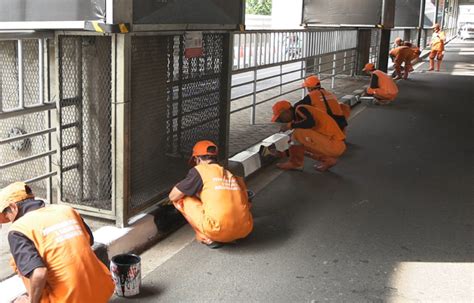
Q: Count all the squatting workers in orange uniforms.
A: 5